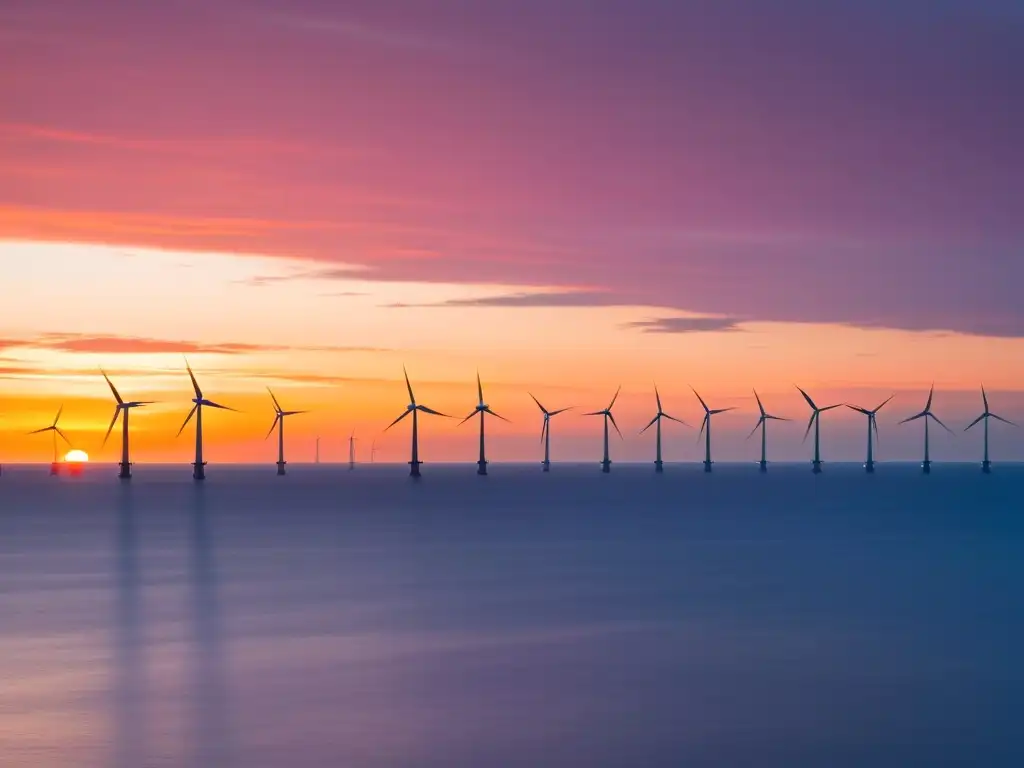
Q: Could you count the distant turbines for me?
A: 3